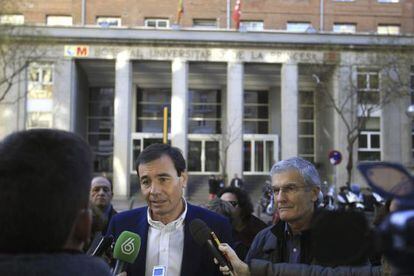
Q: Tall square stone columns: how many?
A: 4